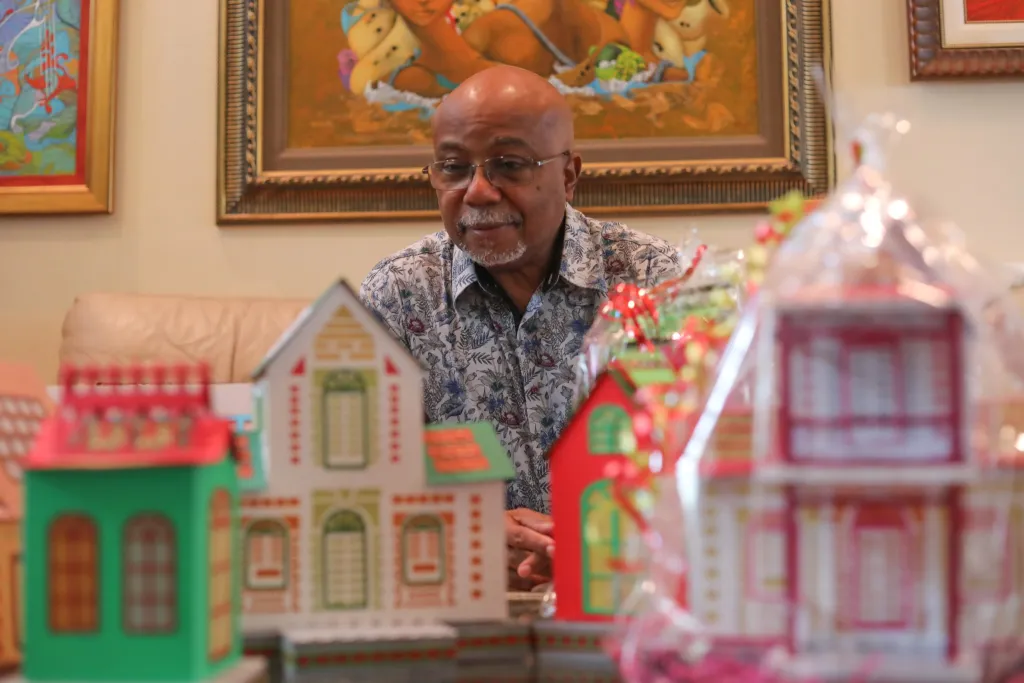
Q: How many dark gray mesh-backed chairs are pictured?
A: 0